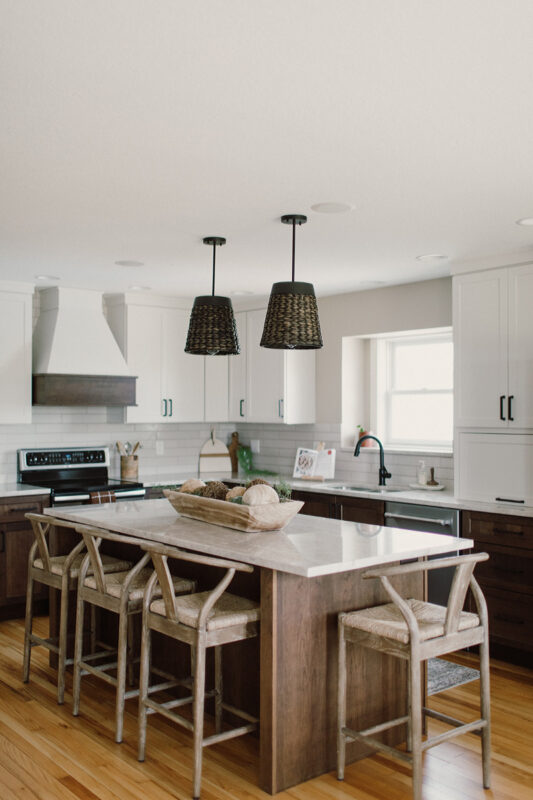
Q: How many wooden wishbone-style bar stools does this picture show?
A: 4